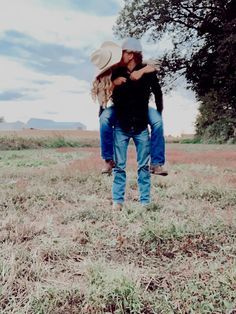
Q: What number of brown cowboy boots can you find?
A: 2